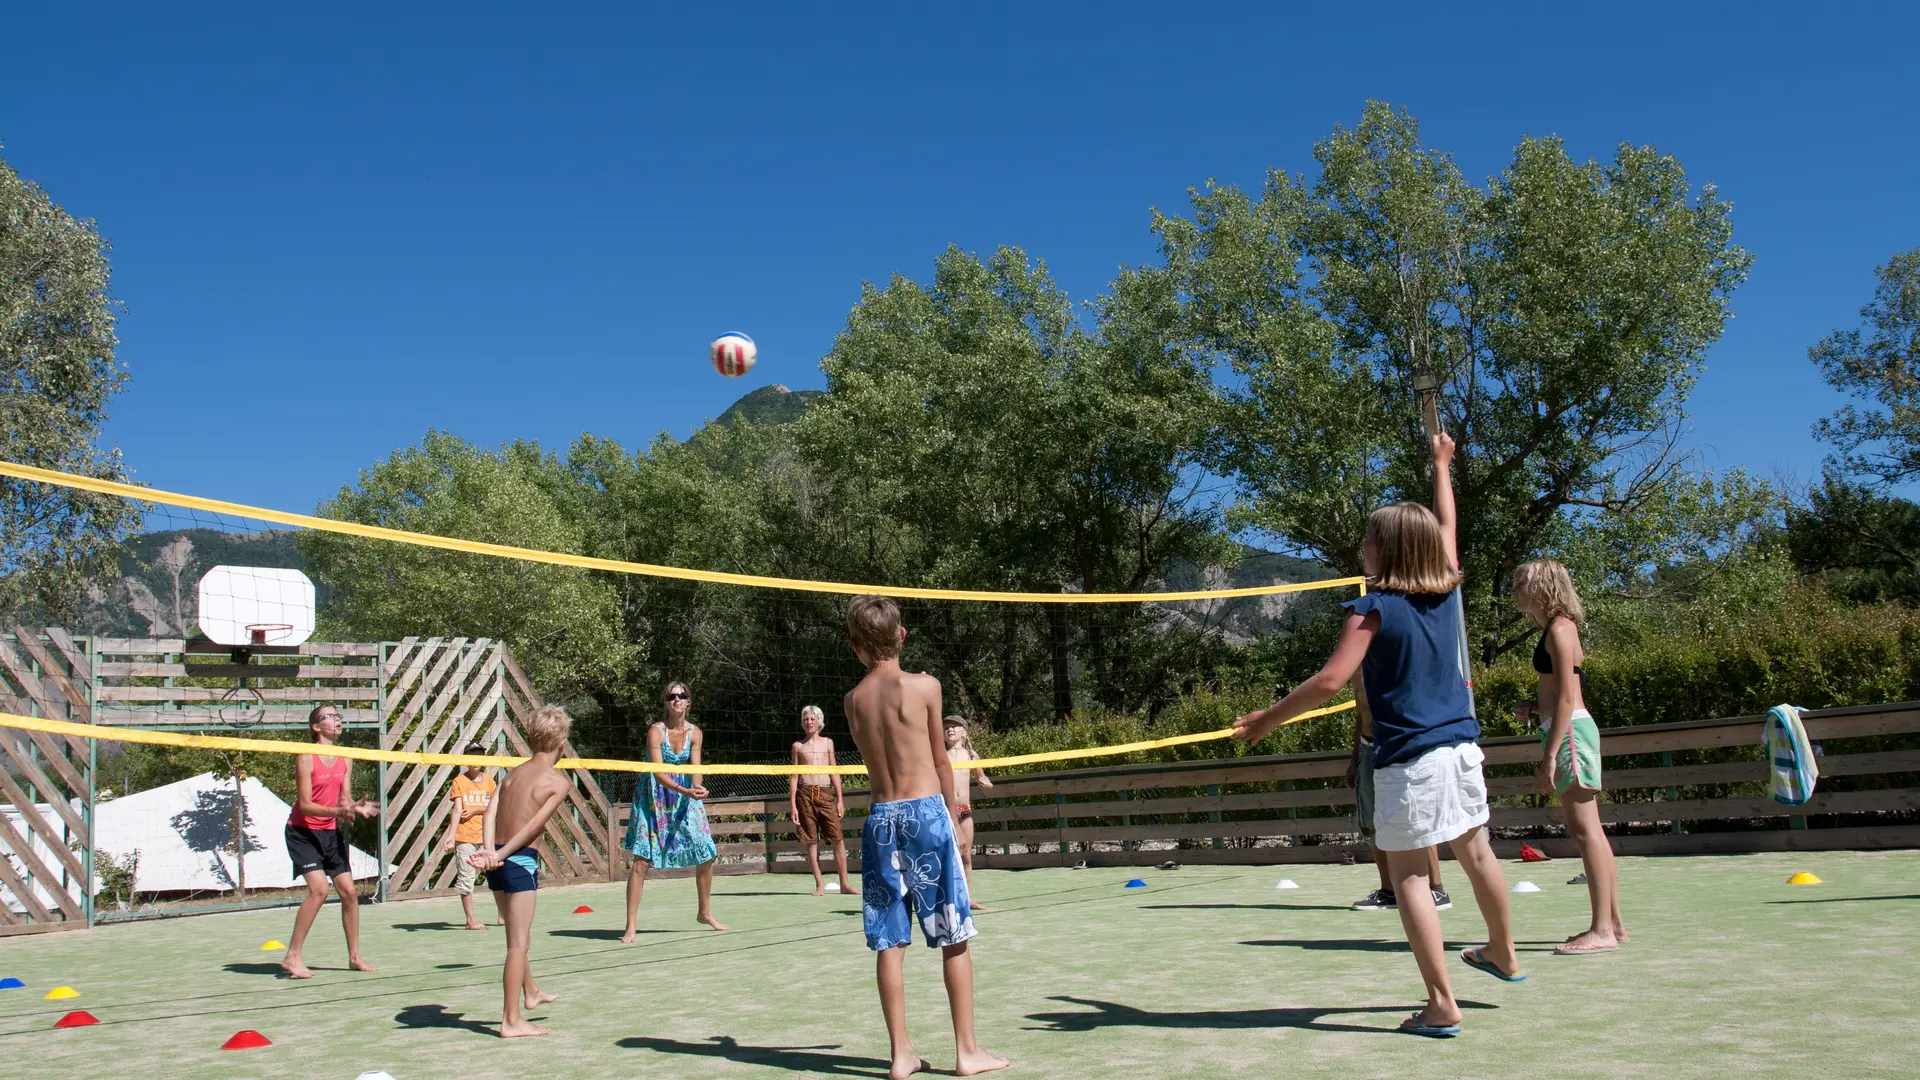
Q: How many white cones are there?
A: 4